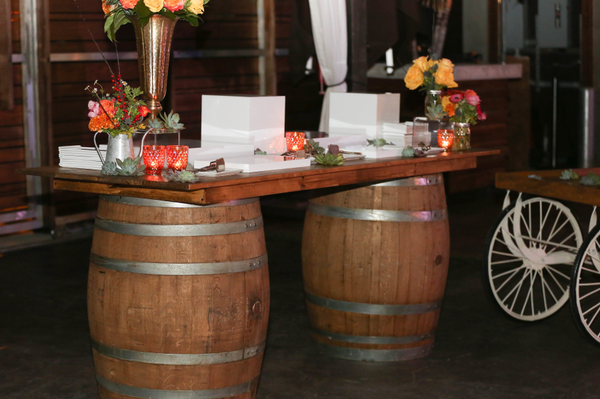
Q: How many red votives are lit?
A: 4